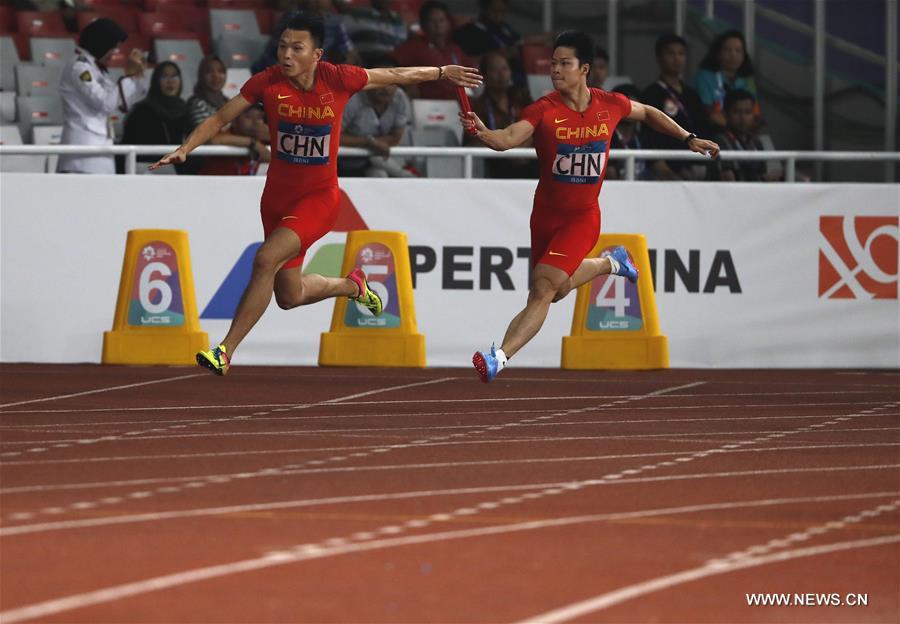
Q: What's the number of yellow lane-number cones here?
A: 3